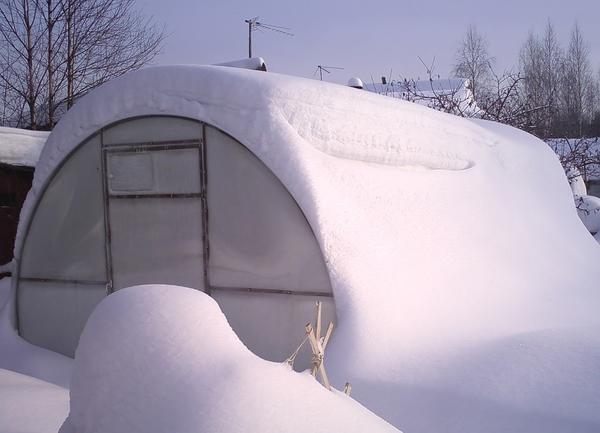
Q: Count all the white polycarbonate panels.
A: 7